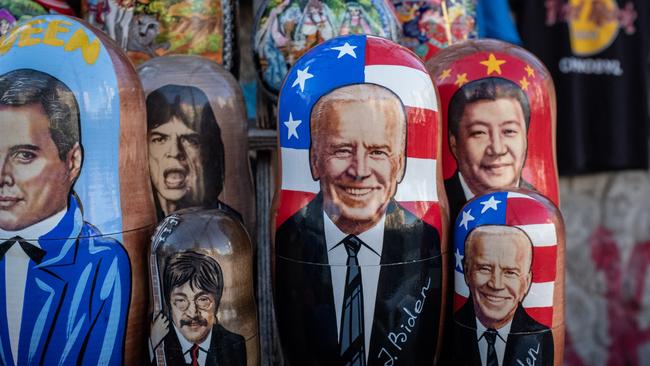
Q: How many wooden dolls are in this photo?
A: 6